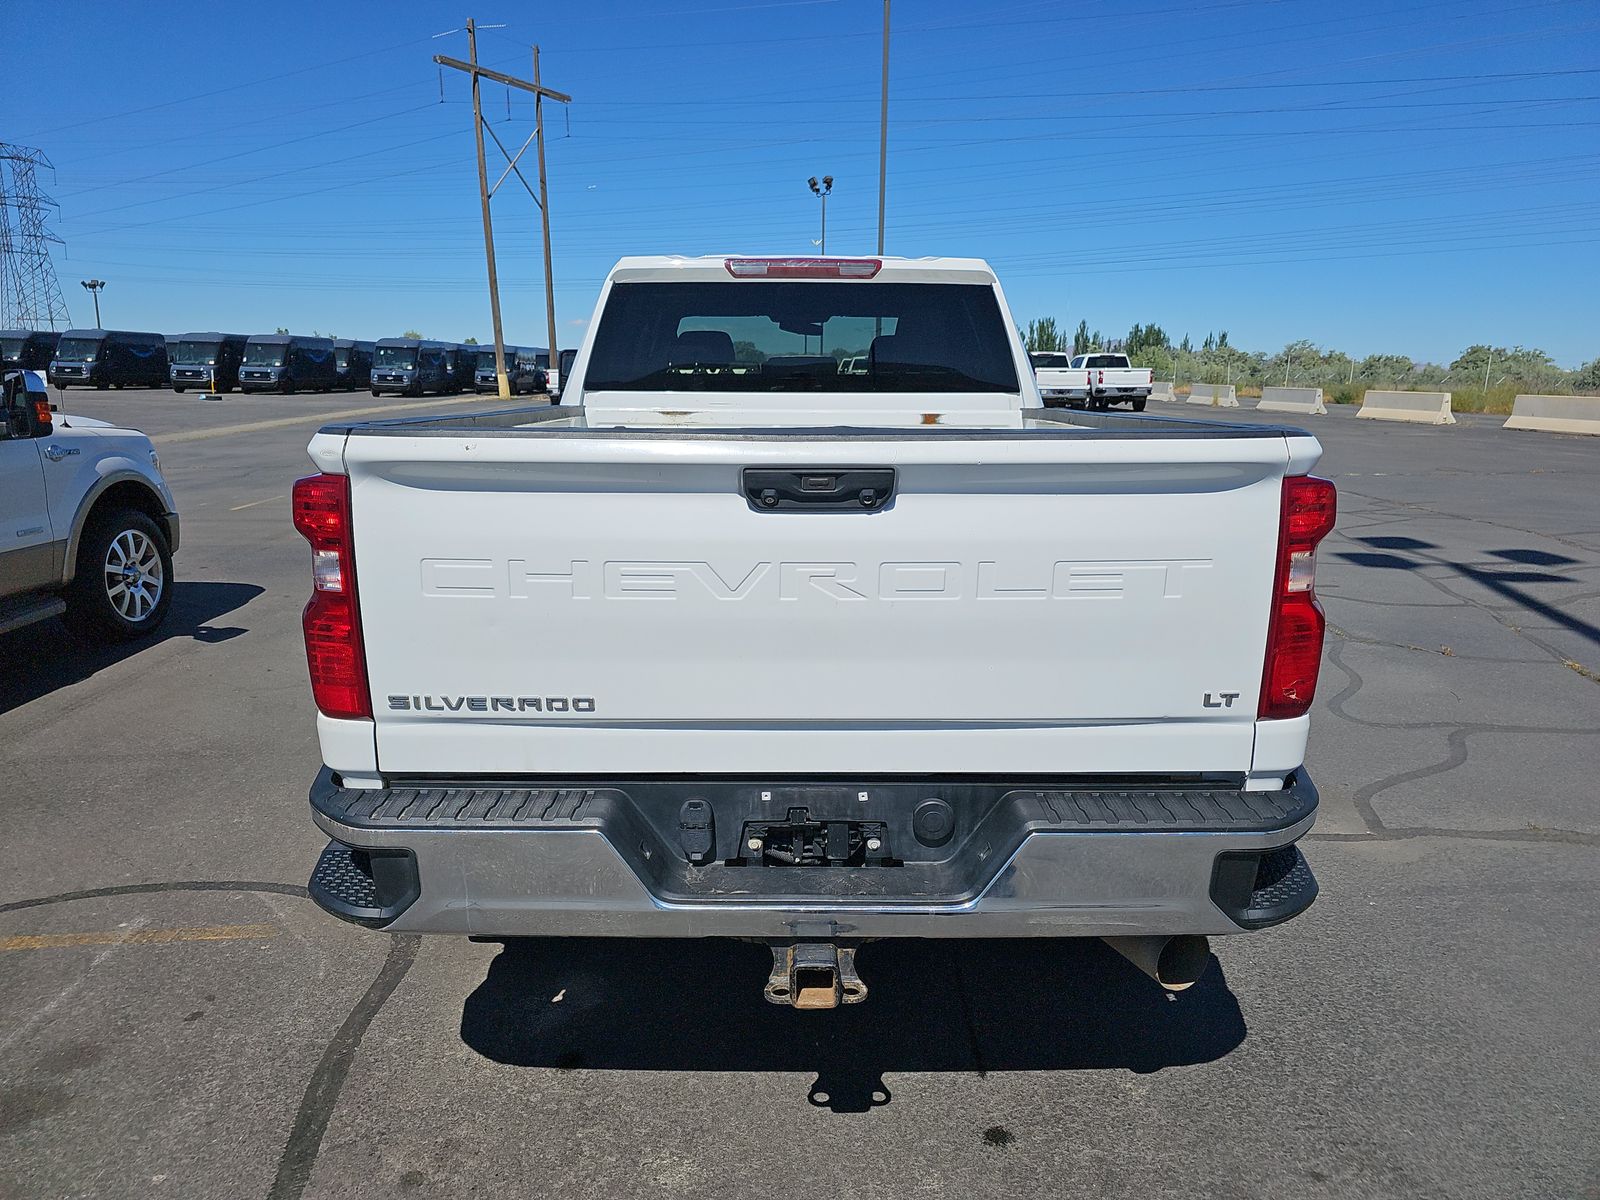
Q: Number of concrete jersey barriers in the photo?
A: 5